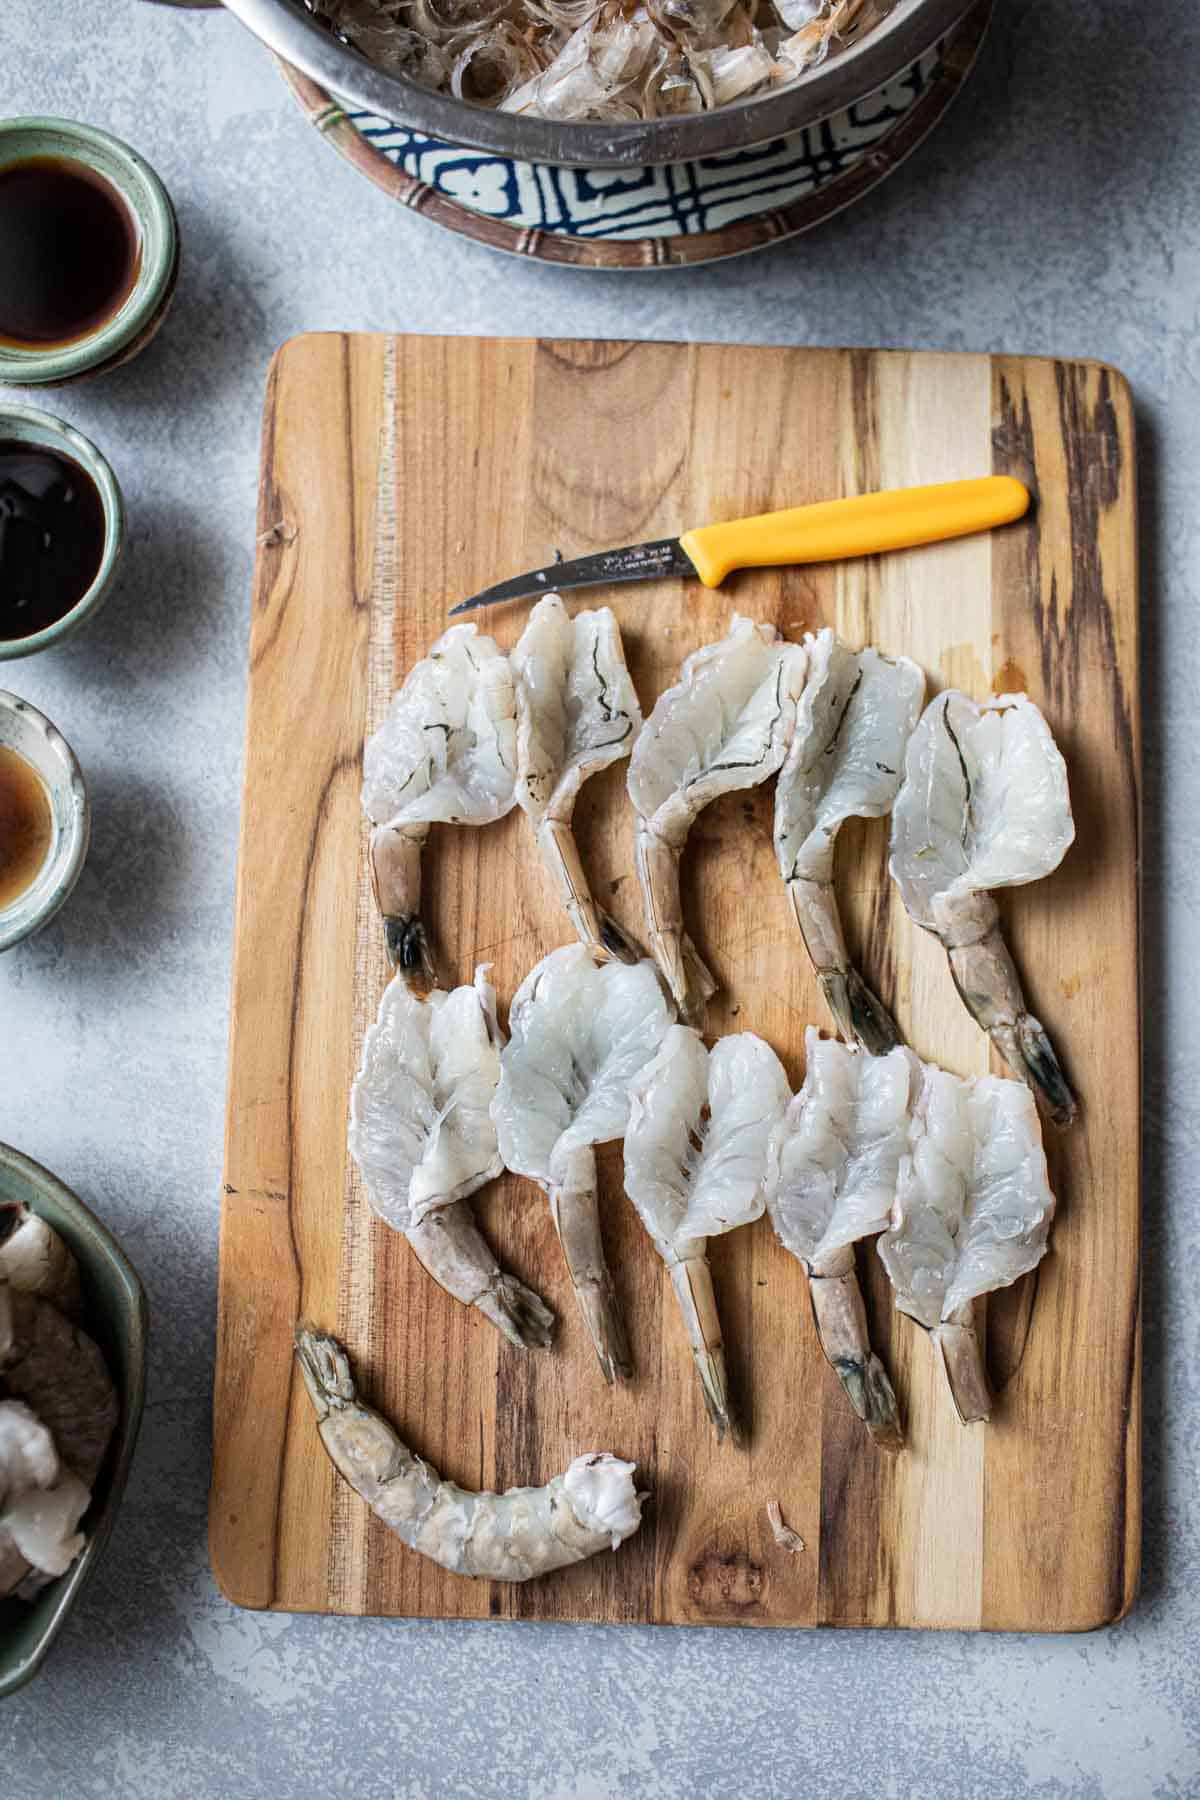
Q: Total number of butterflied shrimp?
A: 10